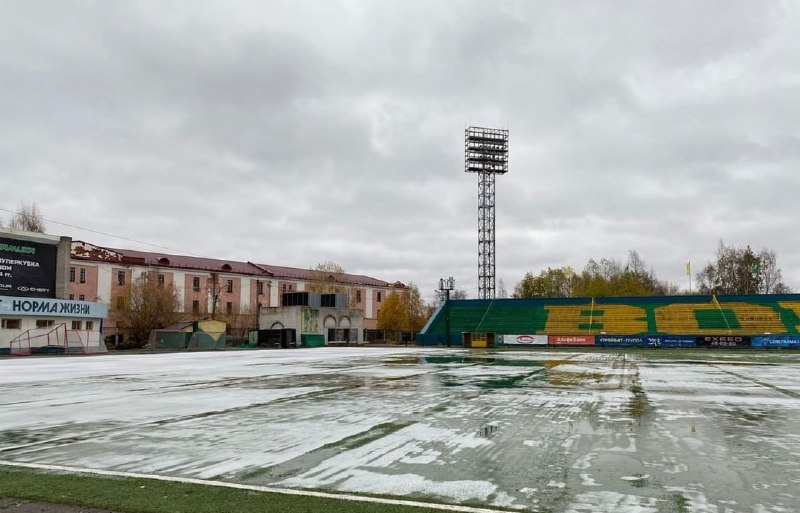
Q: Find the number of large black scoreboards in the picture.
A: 1